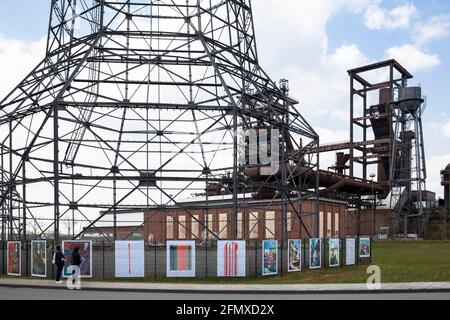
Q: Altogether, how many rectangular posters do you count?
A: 12